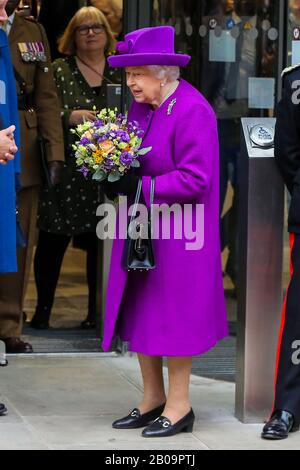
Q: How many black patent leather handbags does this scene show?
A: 1